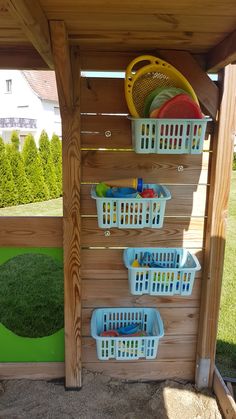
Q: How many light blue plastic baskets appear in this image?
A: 4